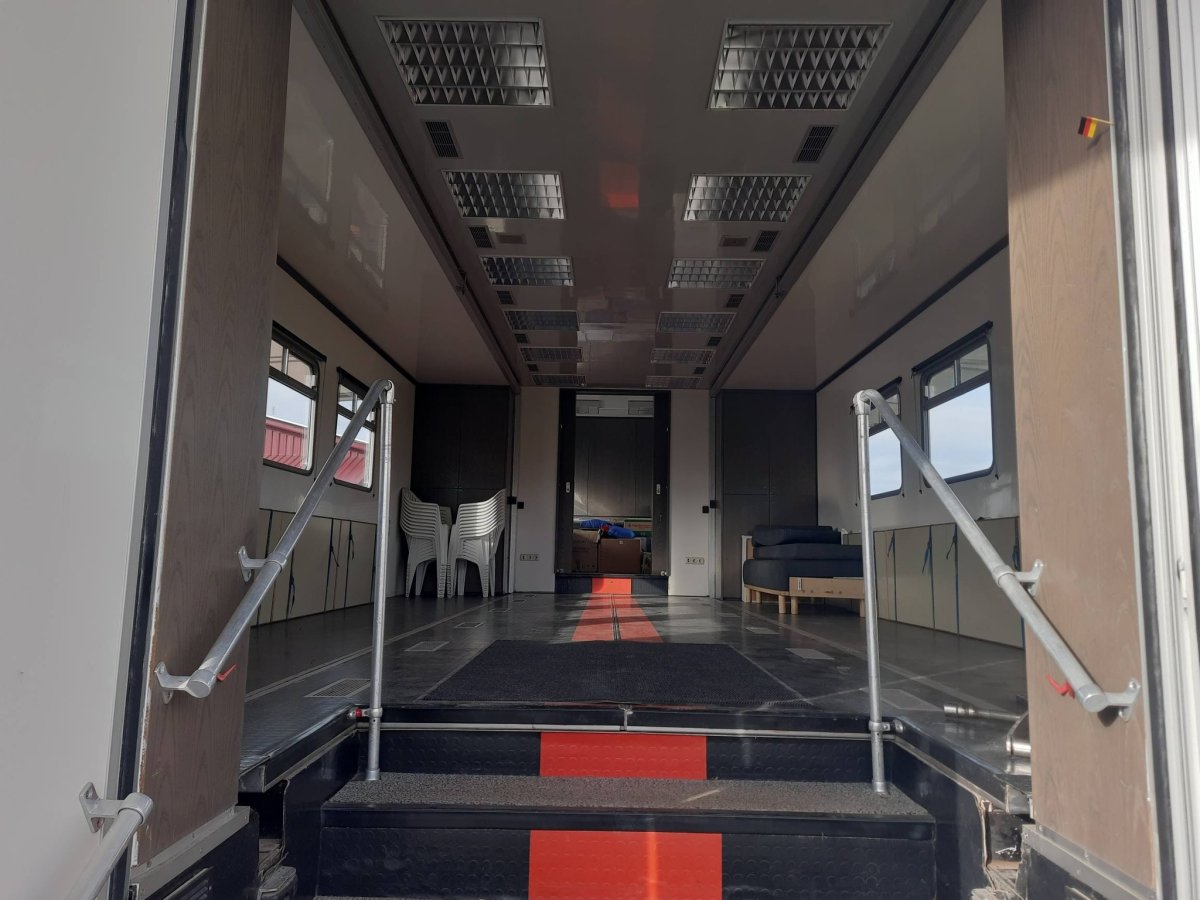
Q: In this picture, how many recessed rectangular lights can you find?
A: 12